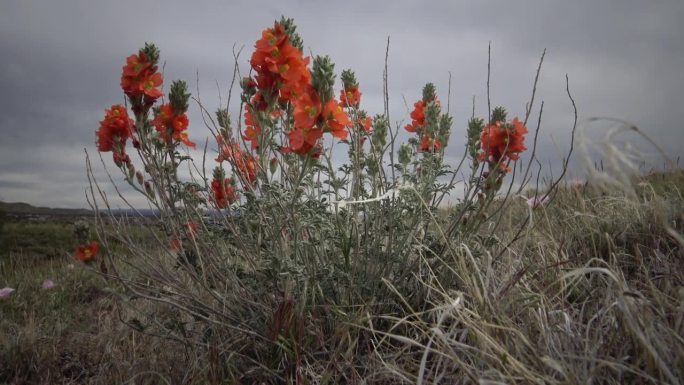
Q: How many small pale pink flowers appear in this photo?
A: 3